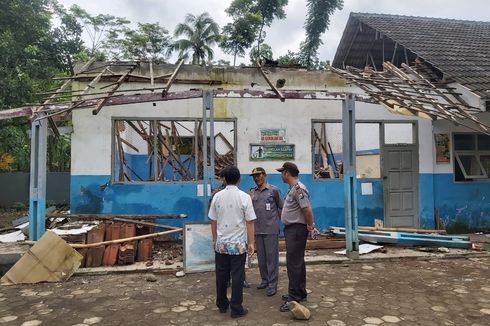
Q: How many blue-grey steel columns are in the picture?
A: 3